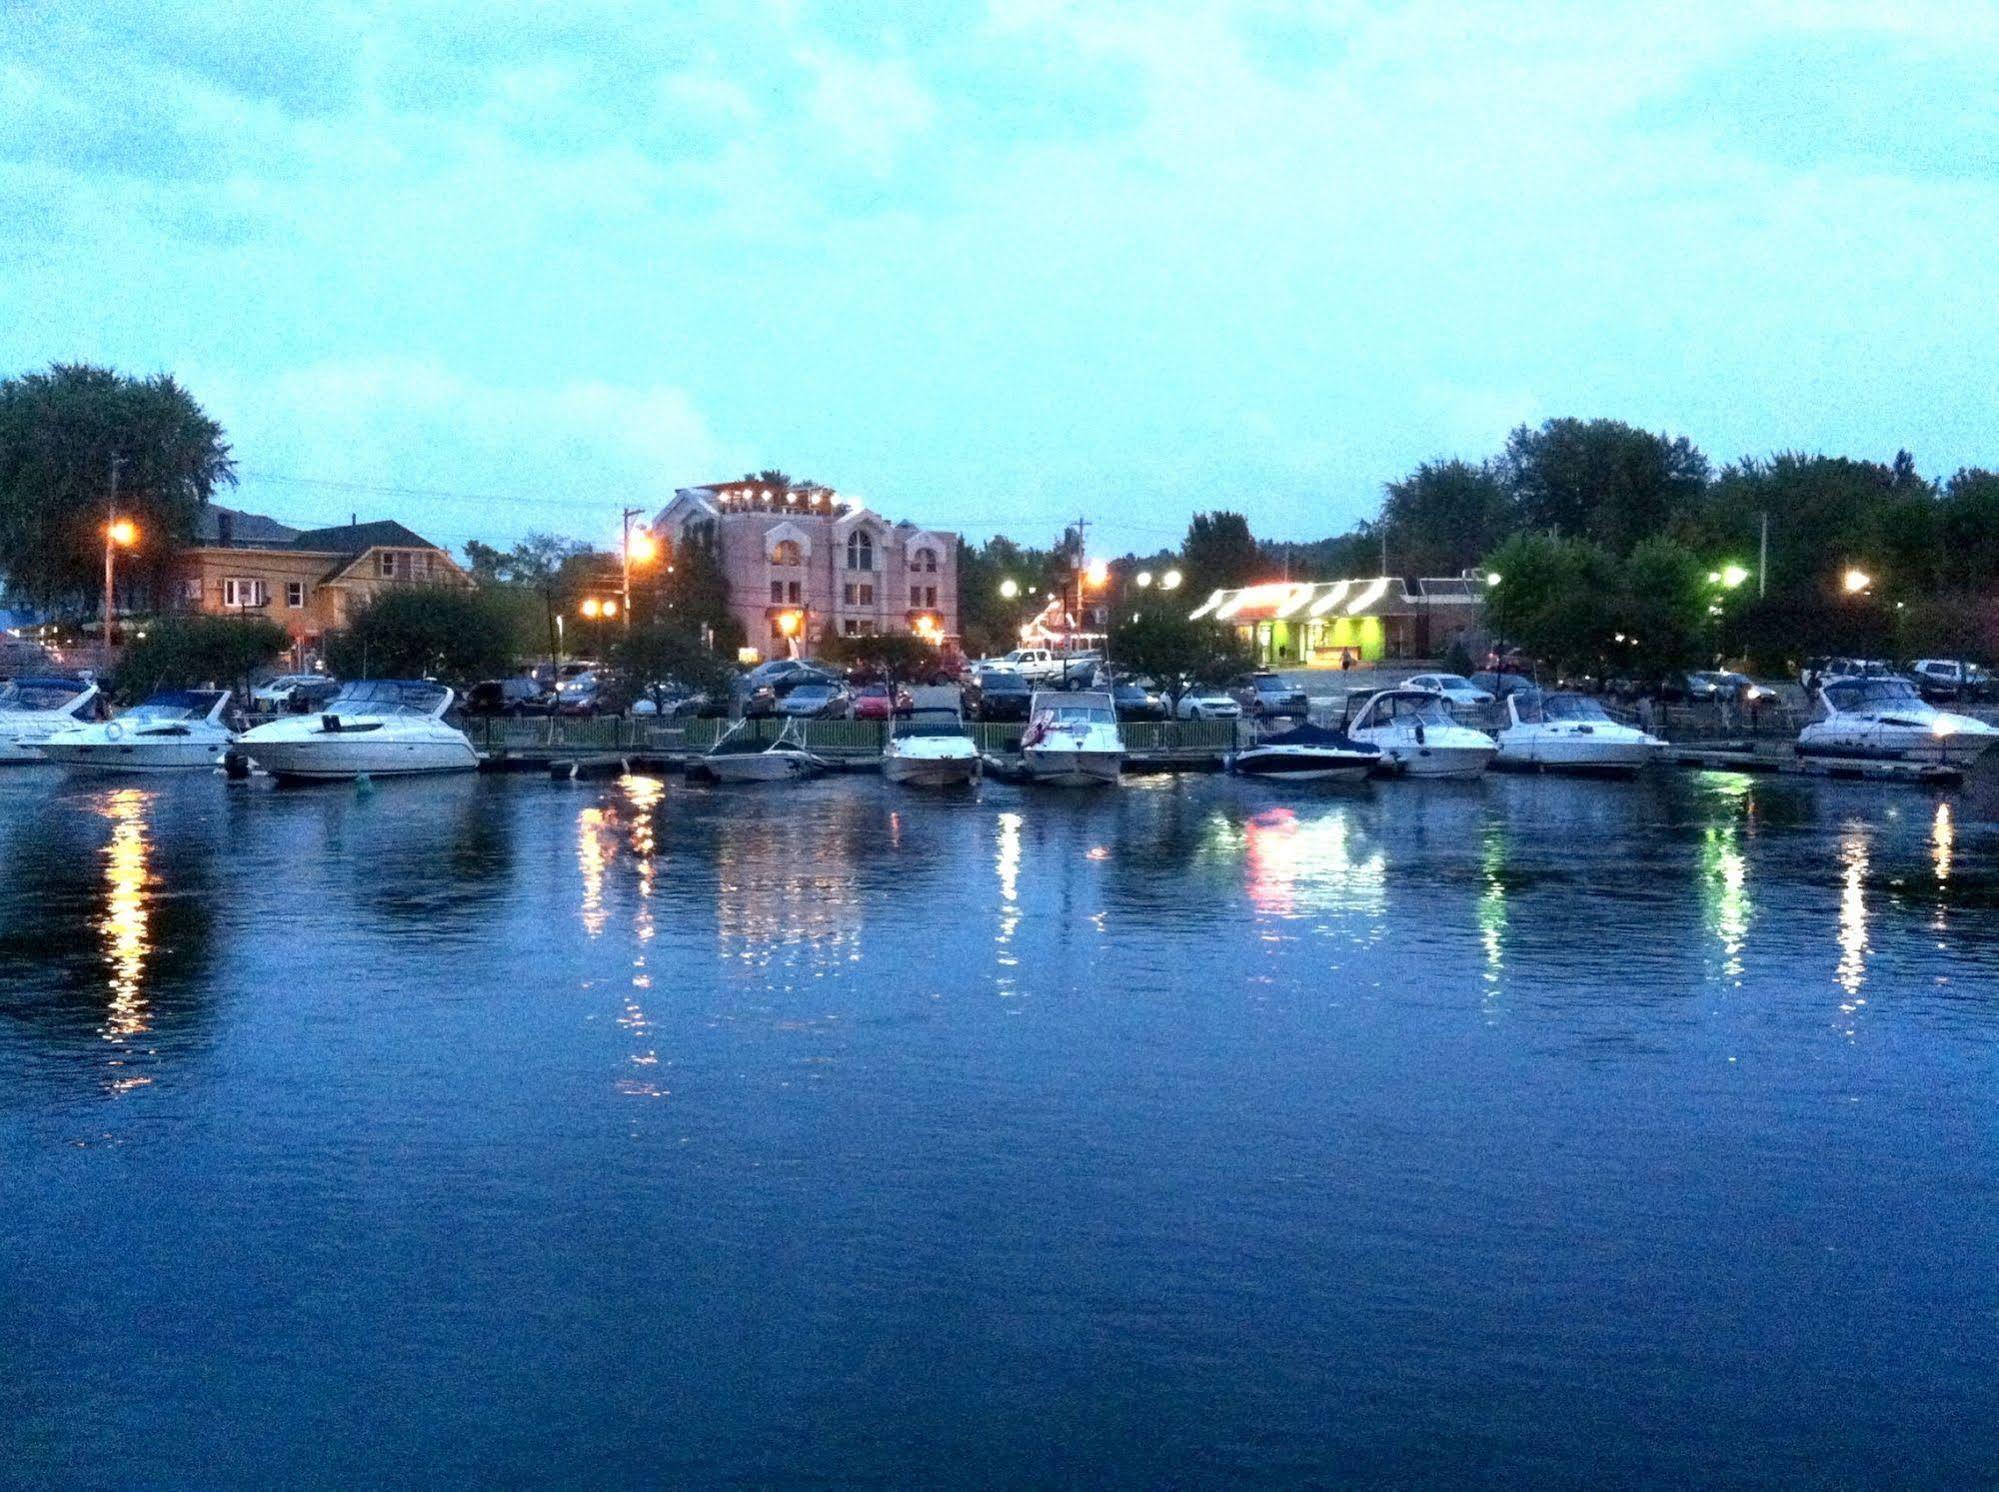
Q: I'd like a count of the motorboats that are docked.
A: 10